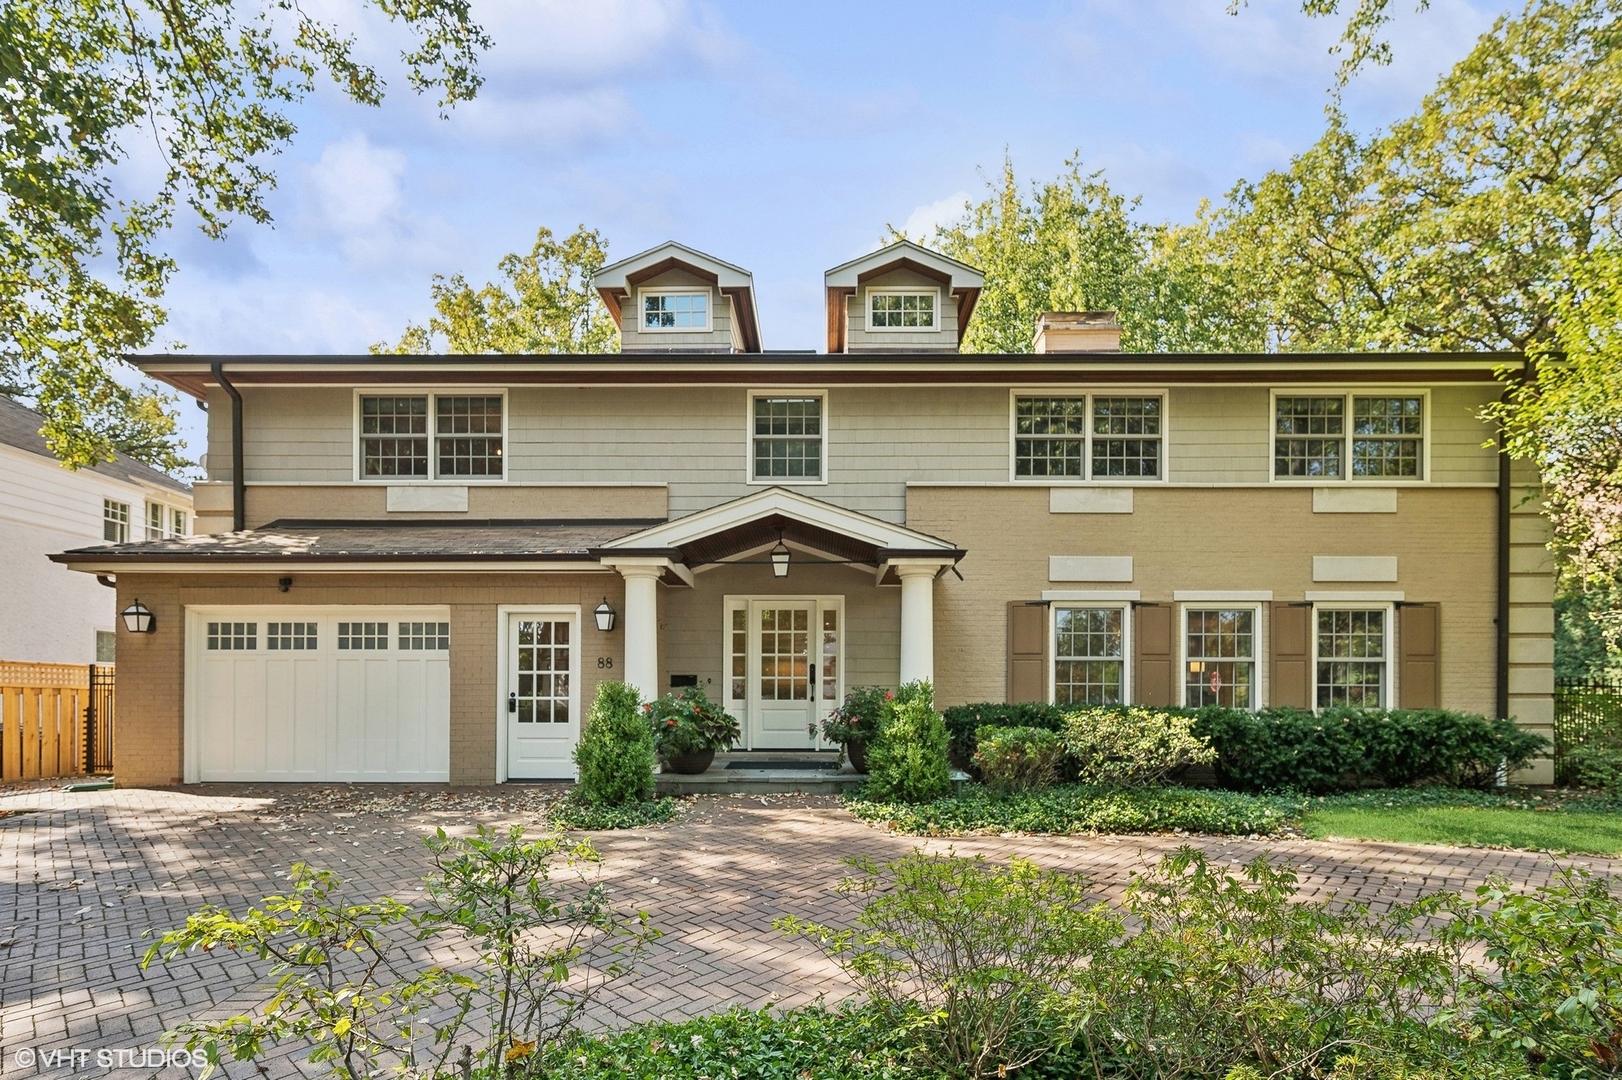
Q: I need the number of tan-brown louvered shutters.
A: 4